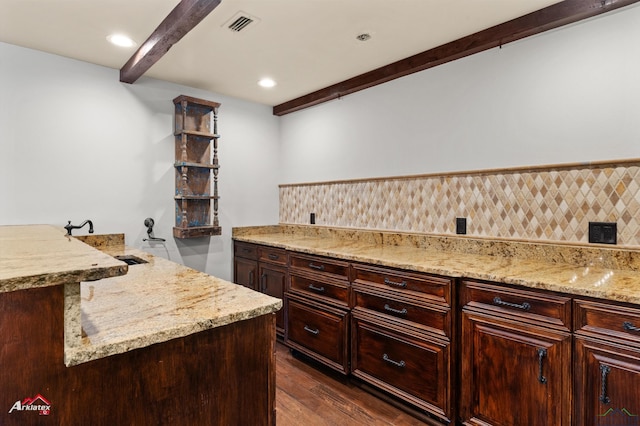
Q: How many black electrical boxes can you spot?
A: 3